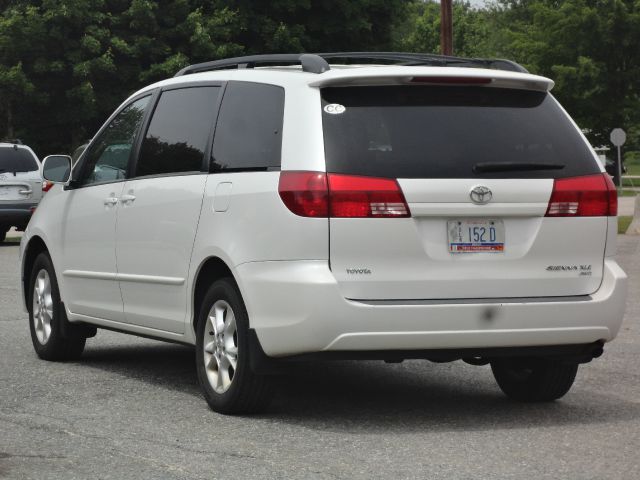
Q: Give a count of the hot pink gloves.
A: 0